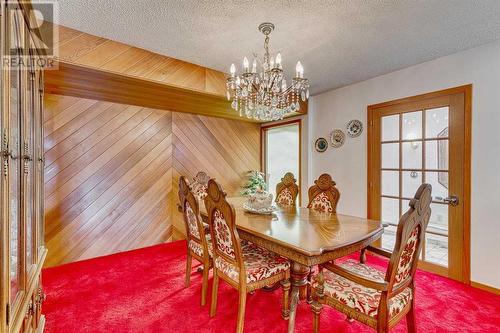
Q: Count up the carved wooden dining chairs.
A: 6